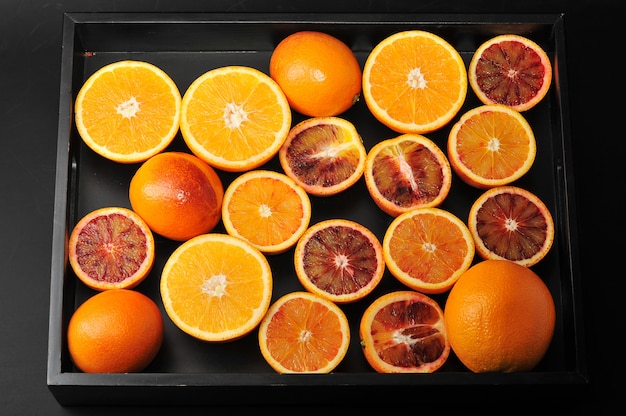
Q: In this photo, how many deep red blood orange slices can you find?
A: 7